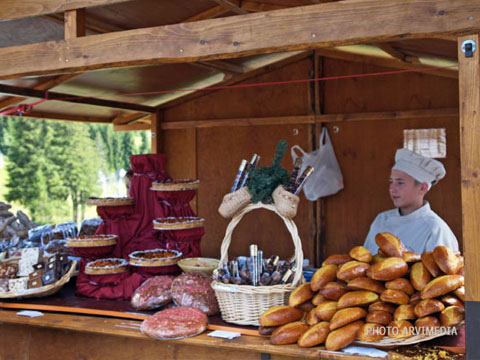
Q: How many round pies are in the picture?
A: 6